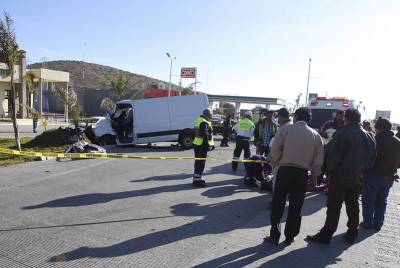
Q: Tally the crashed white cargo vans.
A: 1